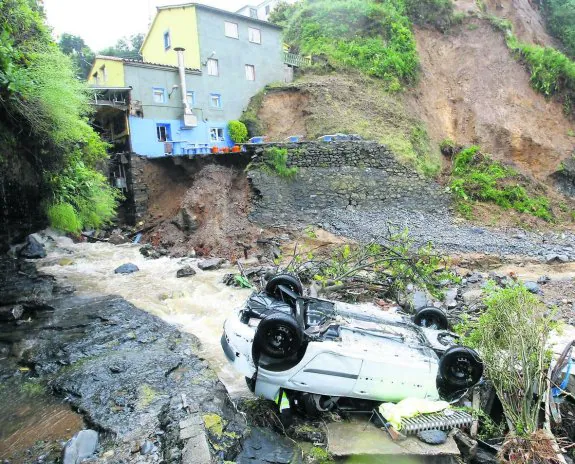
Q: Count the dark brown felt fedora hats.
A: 0